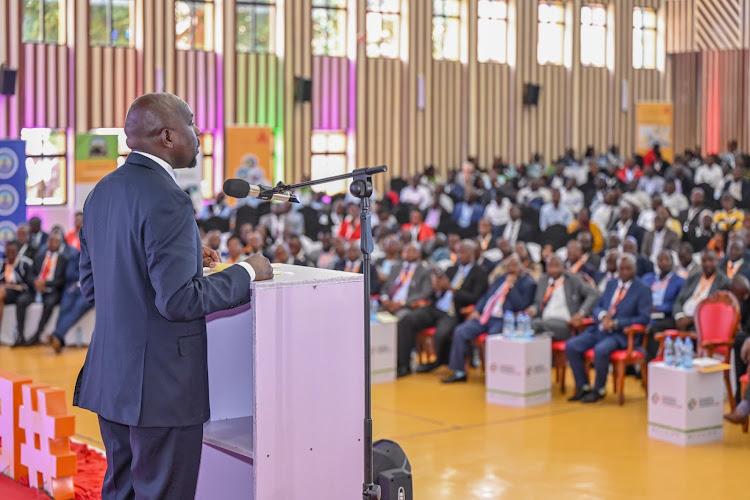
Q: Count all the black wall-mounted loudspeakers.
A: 3